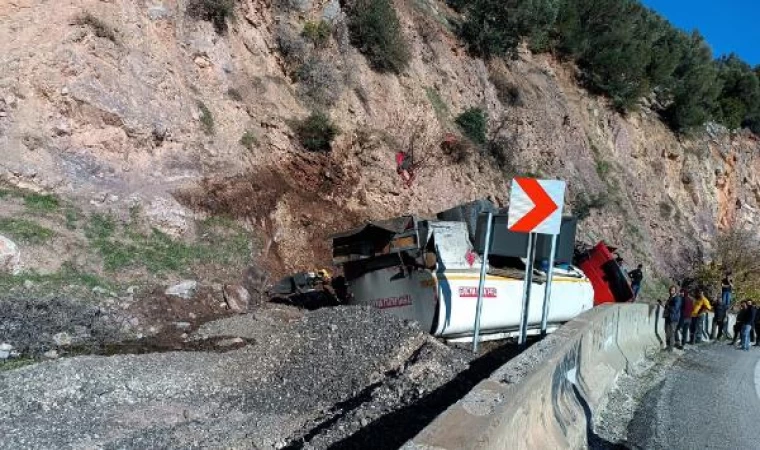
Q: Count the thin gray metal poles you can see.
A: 3